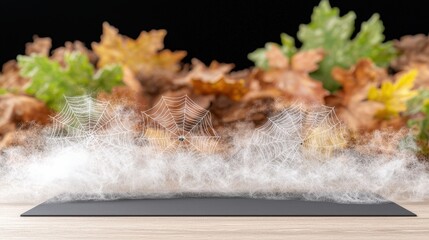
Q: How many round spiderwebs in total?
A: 3